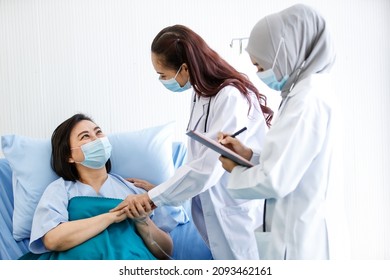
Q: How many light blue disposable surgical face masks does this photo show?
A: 3